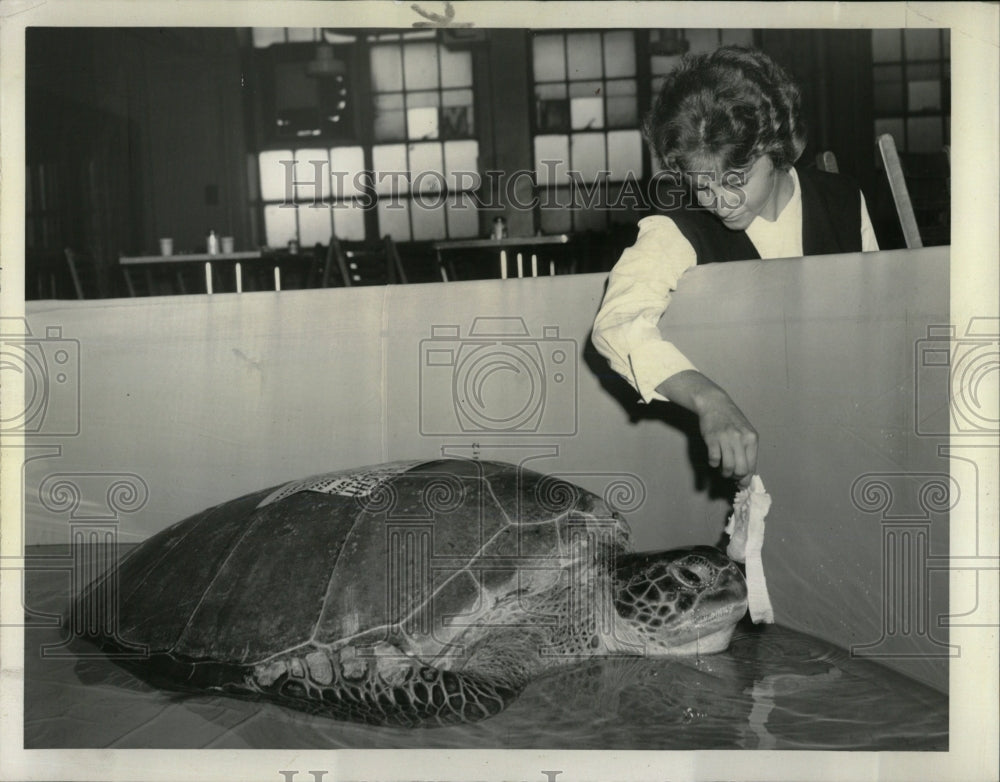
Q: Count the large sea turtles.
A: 1